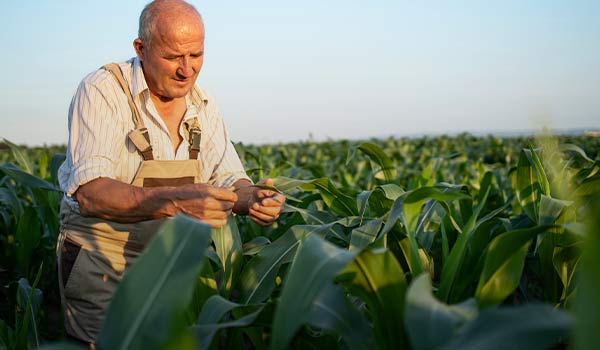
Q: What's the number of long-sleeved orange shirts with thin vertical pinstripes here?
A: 0